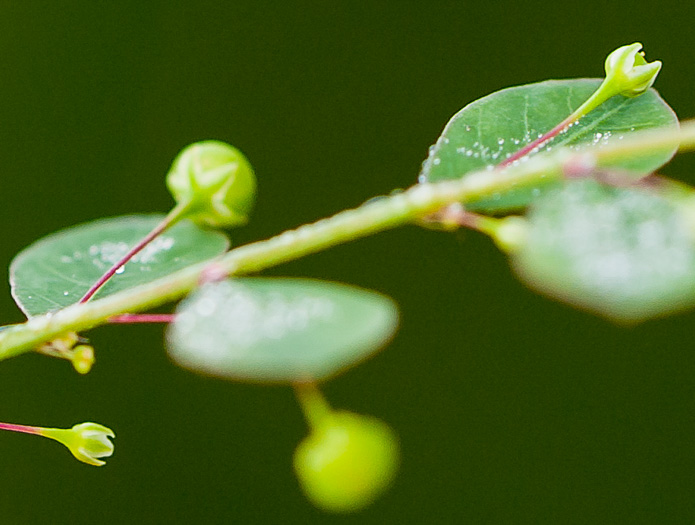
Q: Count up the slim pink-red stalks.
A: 4